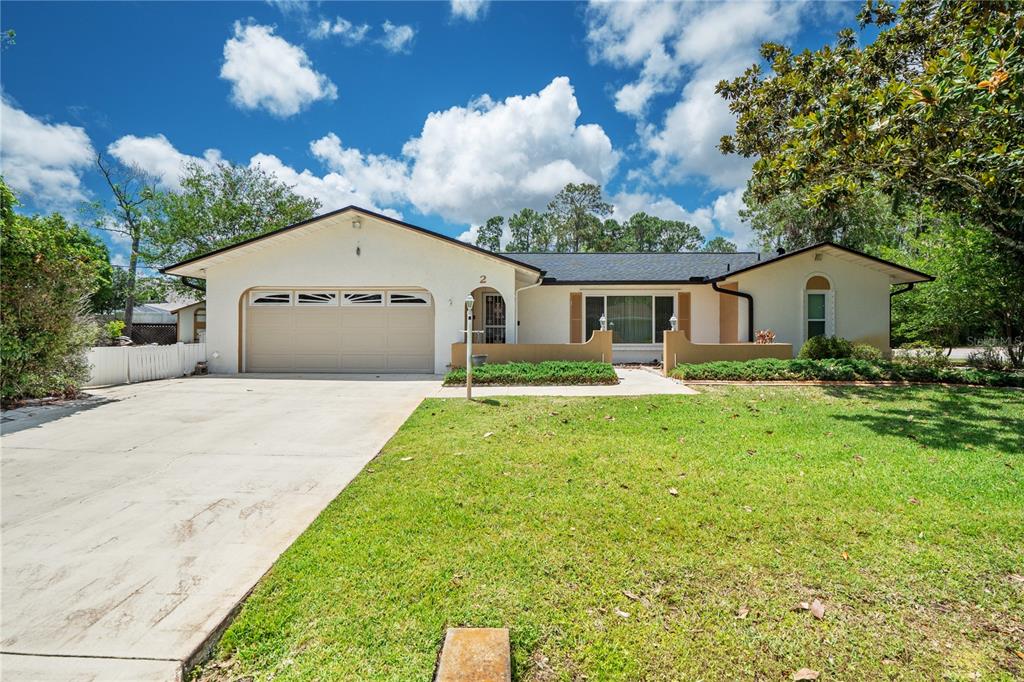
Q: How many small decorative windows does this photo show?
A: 4